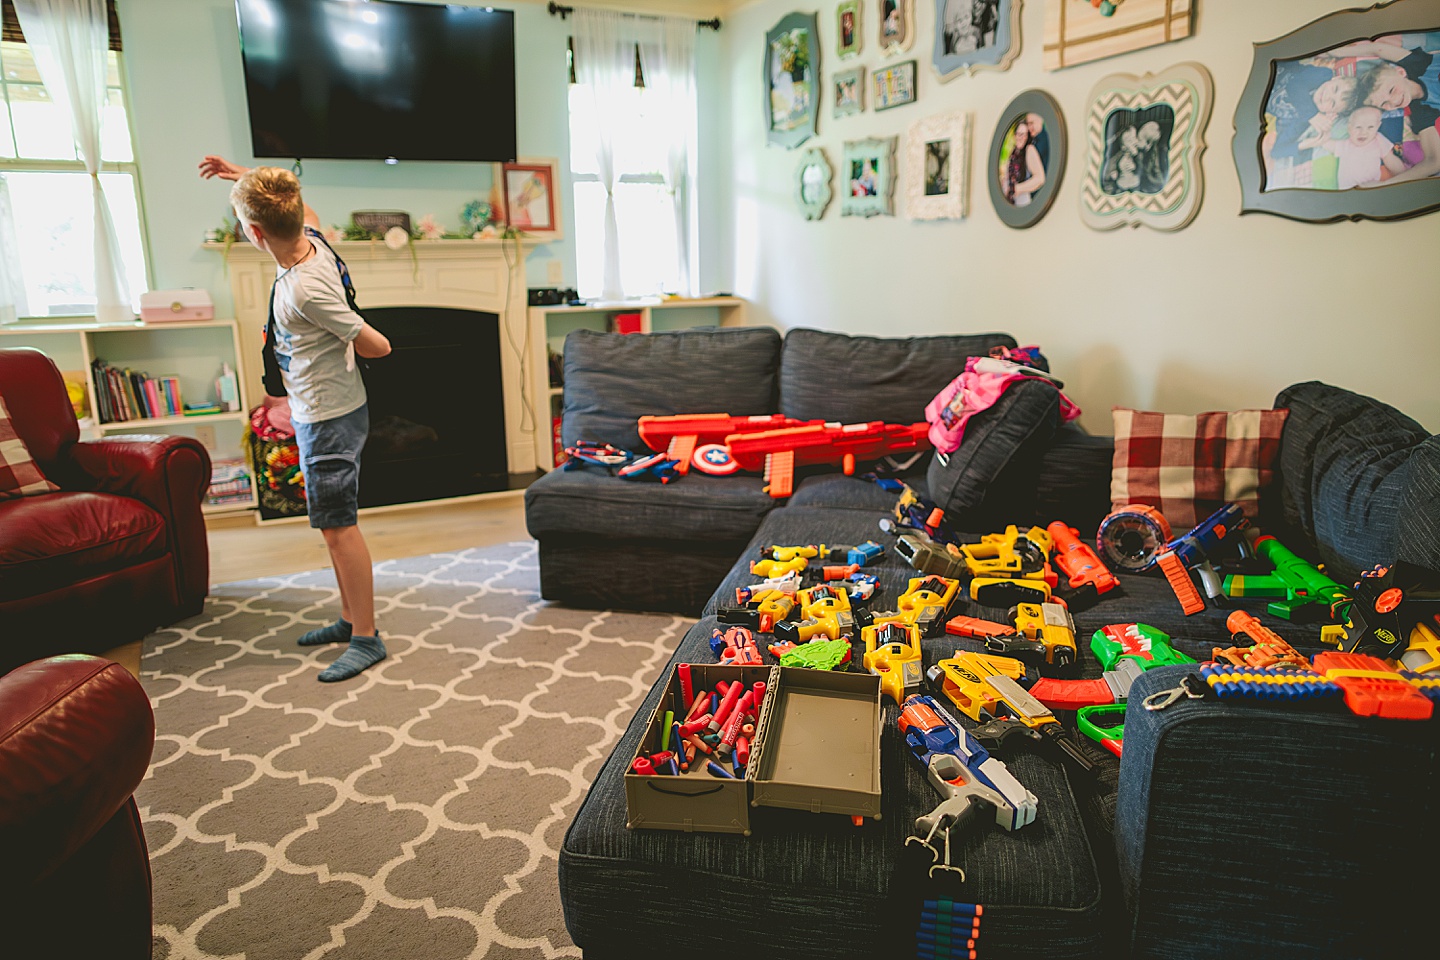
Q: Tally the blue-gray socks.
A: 2